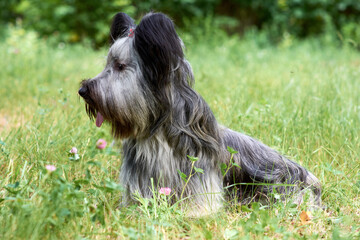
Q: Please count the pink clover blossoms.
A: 4